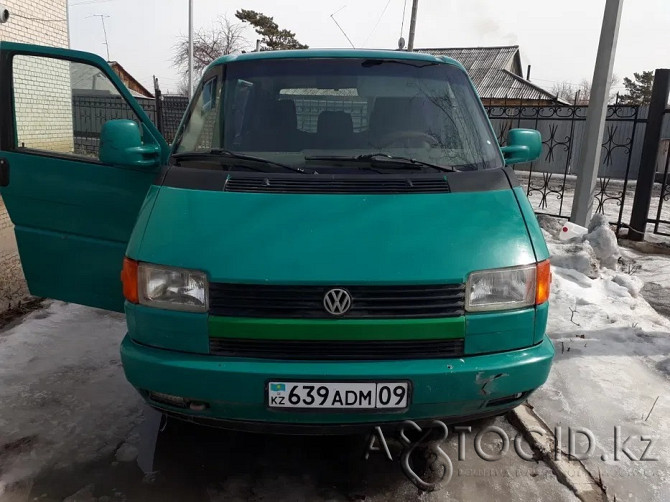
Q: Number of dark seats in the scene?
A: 3